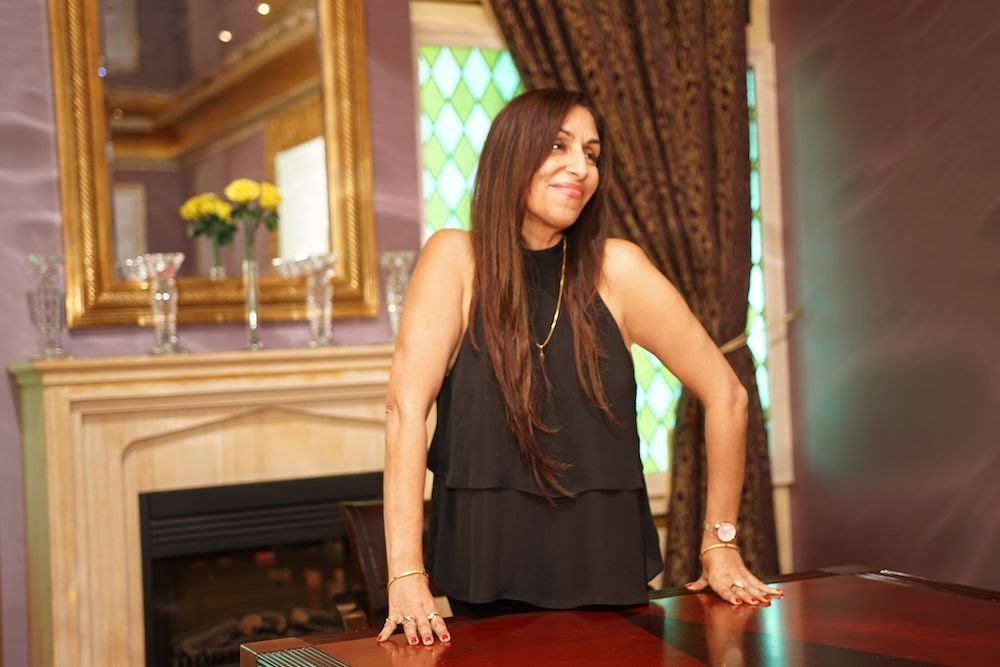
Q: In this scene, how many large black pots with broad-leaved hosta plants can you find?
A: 0